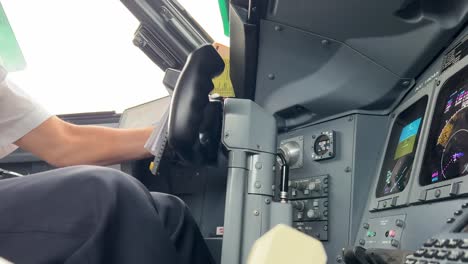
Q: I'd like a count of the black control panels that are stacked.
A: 3